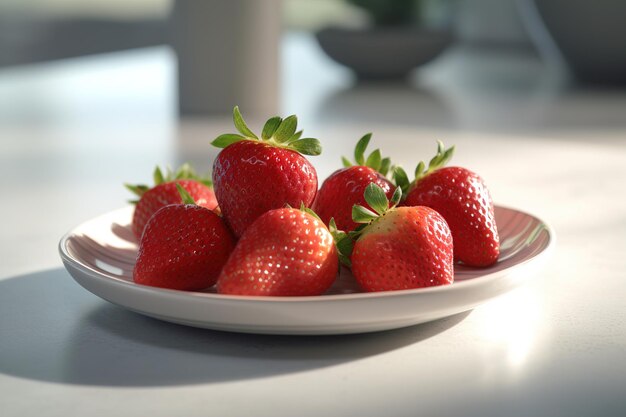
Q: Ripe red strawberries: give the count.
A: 7